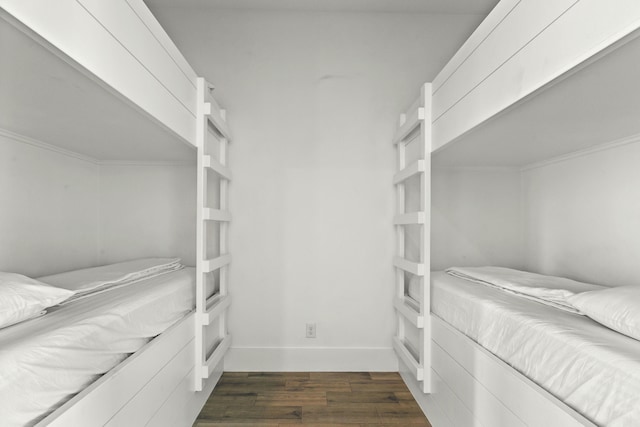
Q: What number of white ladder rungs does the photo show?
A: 12